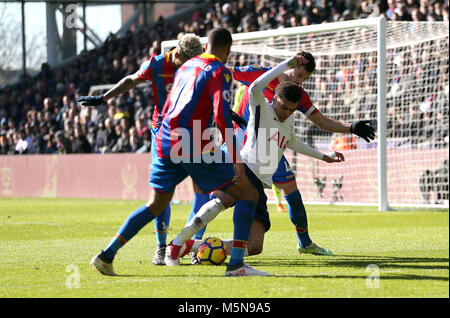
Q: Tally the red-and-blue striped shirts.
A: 3